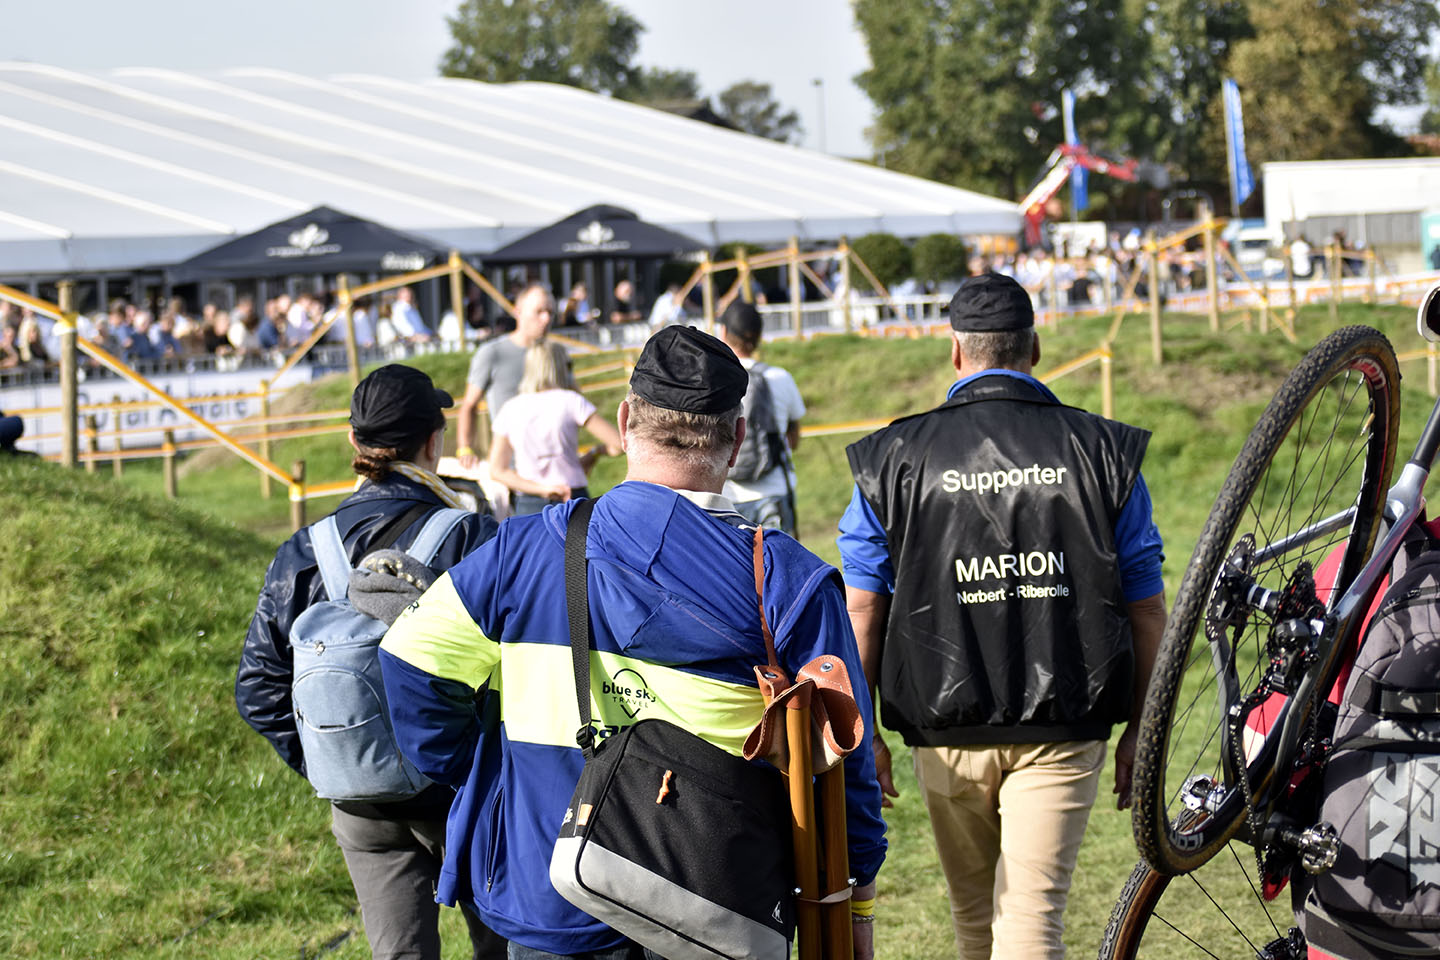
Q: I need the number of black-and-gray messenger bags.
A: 1